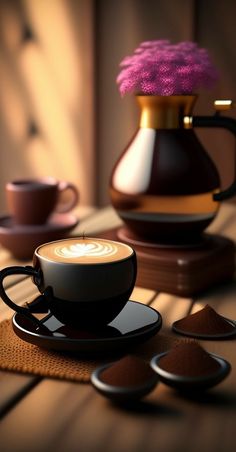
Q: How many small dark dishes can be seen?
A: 3